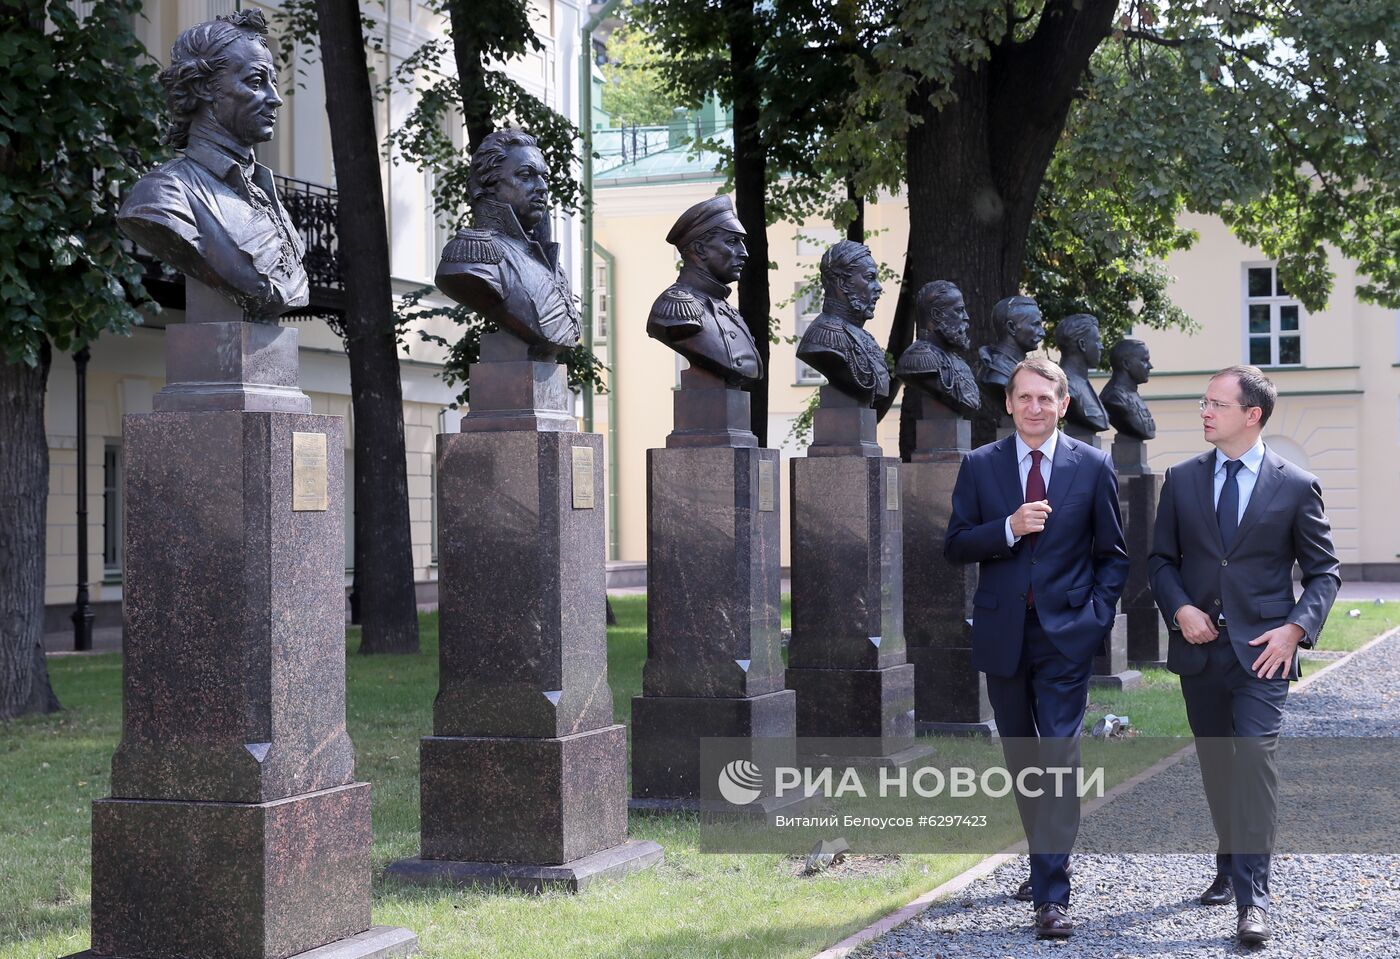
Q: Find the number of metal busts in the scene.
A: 8